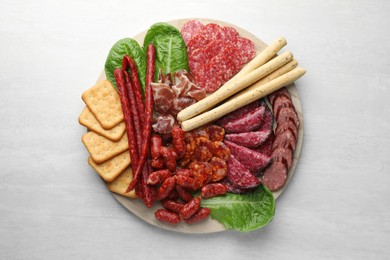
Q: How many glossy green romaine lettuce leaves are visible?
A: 3